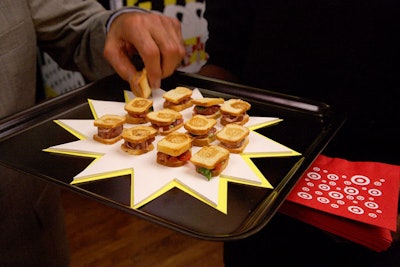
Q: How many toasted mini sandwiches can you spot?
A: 12